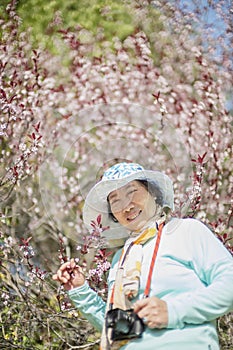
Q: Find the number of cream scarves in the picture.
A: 1